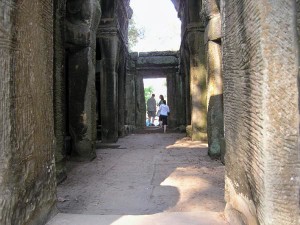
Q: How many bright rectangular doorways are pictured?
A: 1